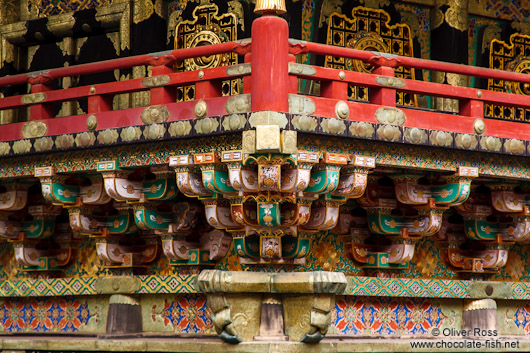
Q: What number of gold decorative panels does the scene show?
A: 3